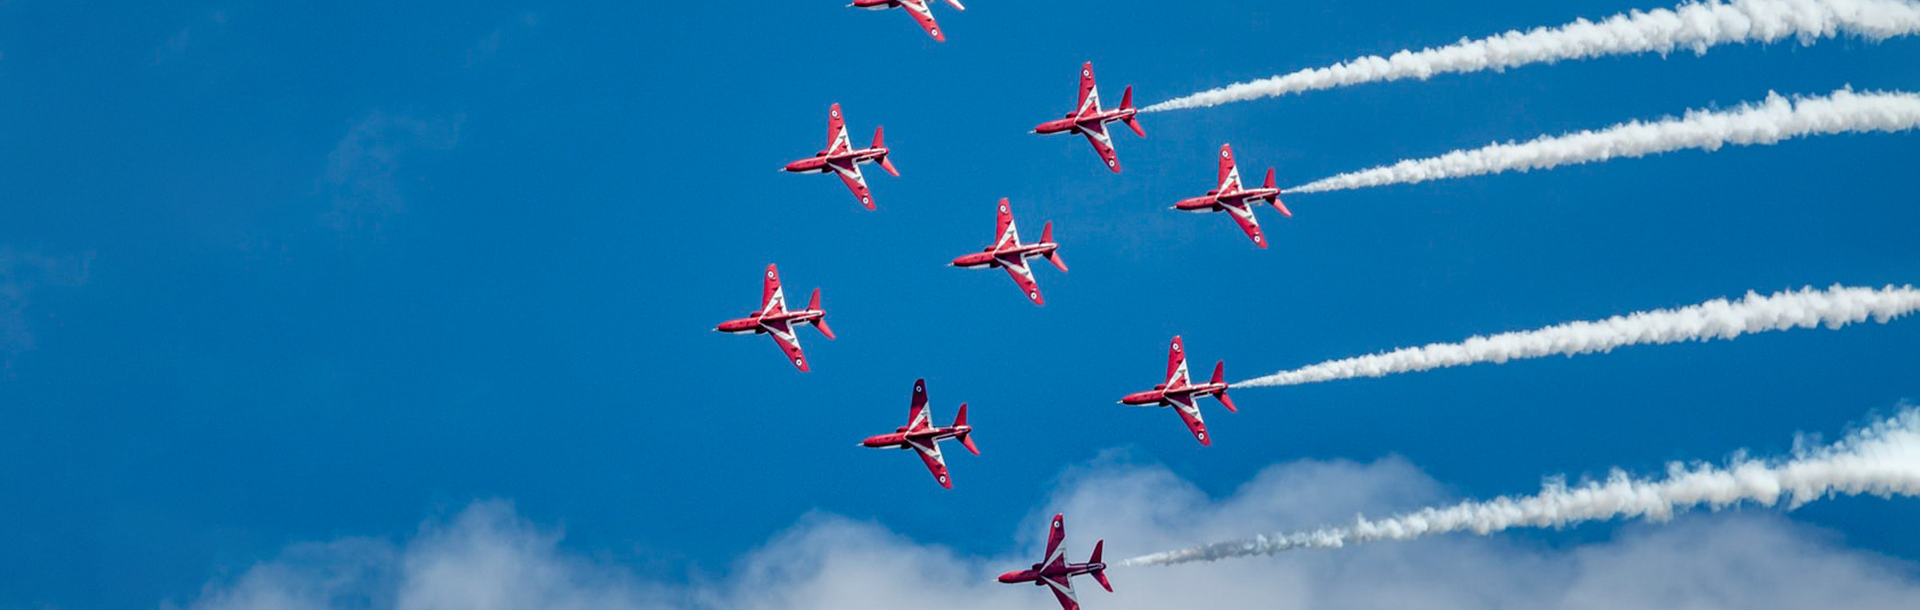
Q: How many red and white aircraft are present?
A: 9